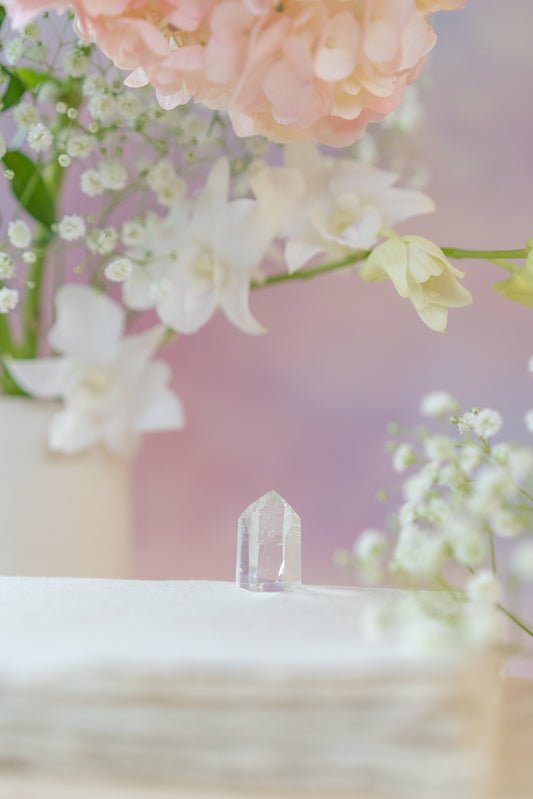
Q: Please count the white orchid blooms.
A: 3